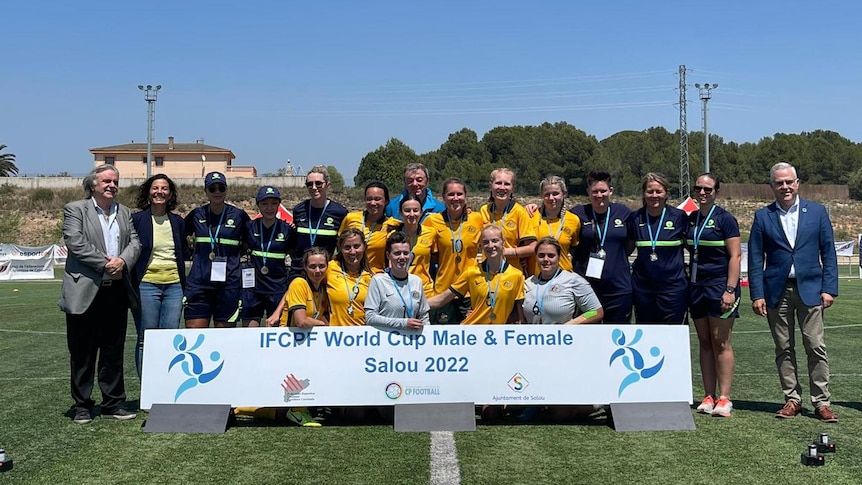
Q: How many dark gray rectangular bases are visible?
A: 3